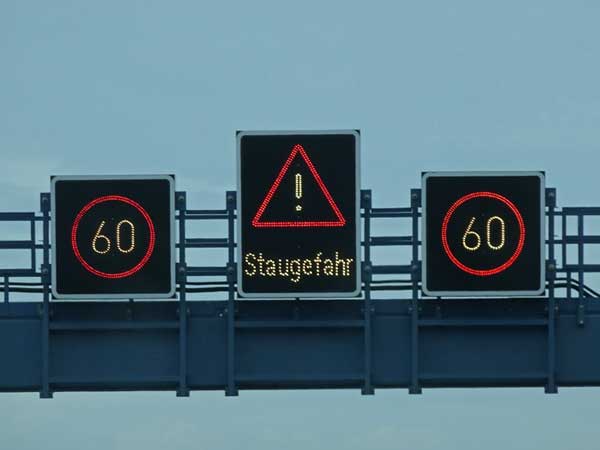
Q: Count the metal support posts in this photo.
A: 6